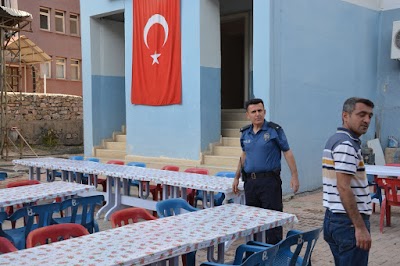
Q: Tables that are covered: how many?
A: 3